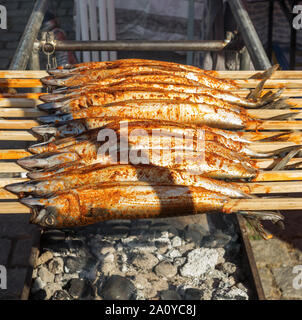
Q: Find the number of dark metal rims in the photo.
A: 2